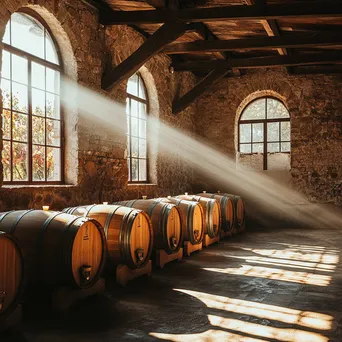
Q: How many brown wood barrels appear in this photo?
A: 8